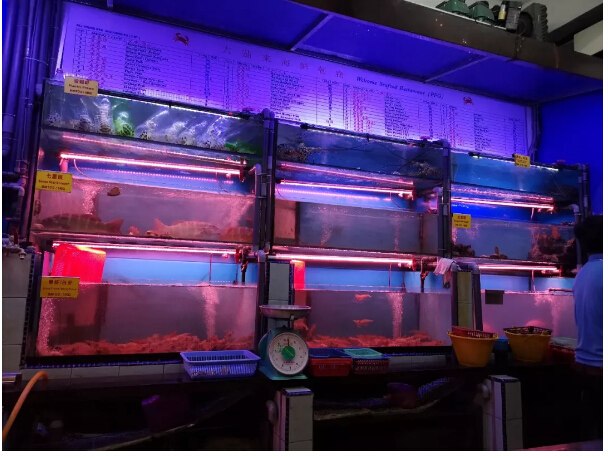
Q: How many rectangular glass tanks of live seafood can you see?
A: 9